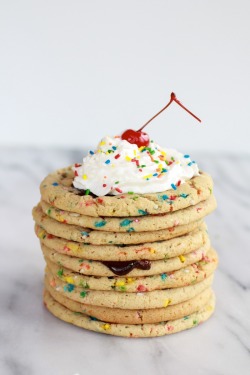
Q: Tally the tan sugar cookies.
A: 9